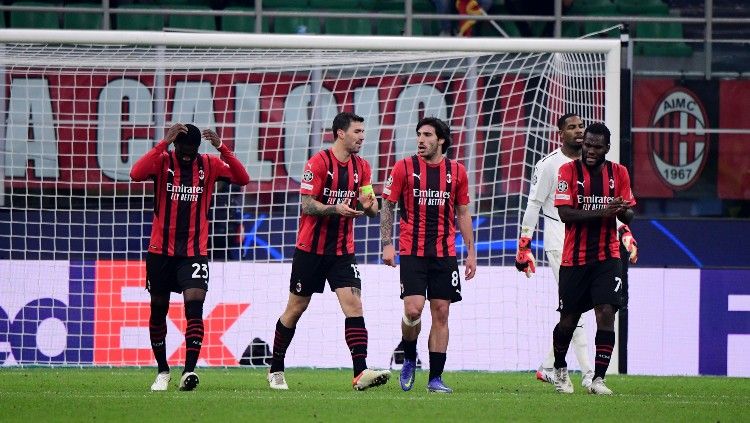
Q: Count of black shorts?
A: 4